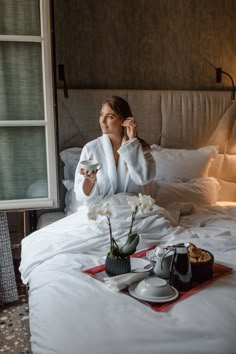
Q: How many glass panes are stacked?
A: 3